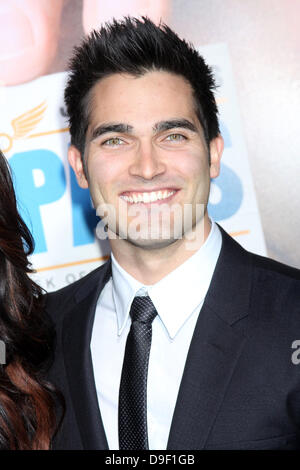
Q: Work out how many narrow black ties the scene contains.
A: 1